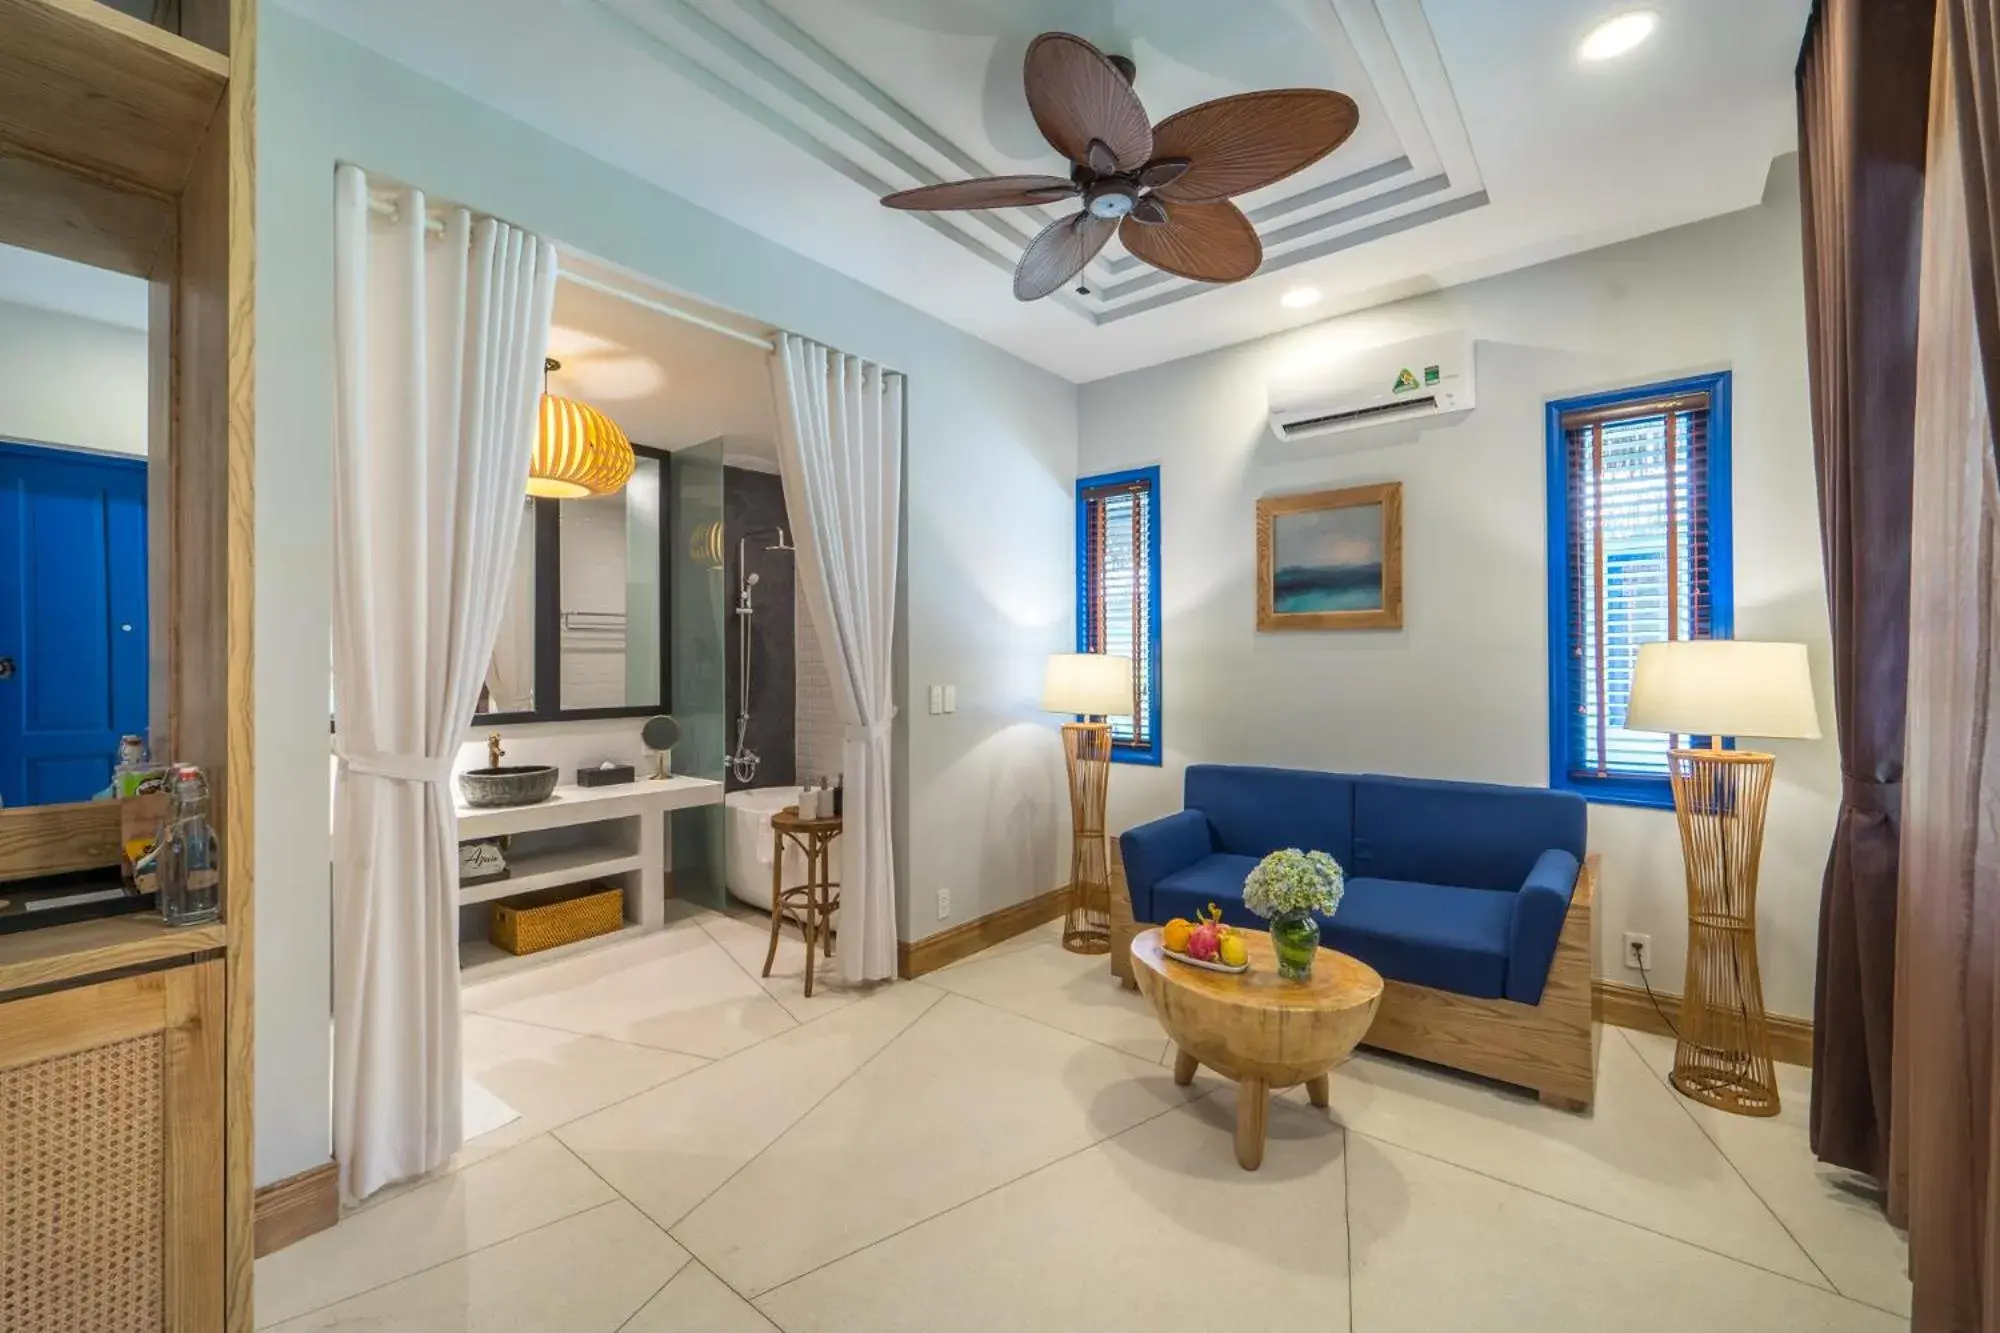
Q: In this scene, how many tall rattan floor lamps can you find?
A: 2